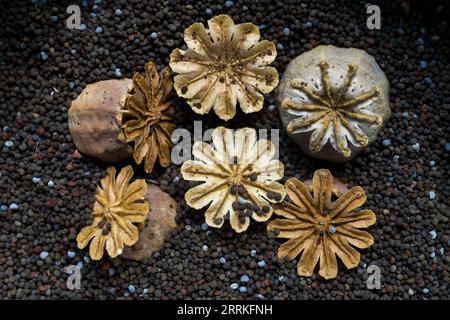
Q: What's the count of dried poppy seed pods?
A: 6